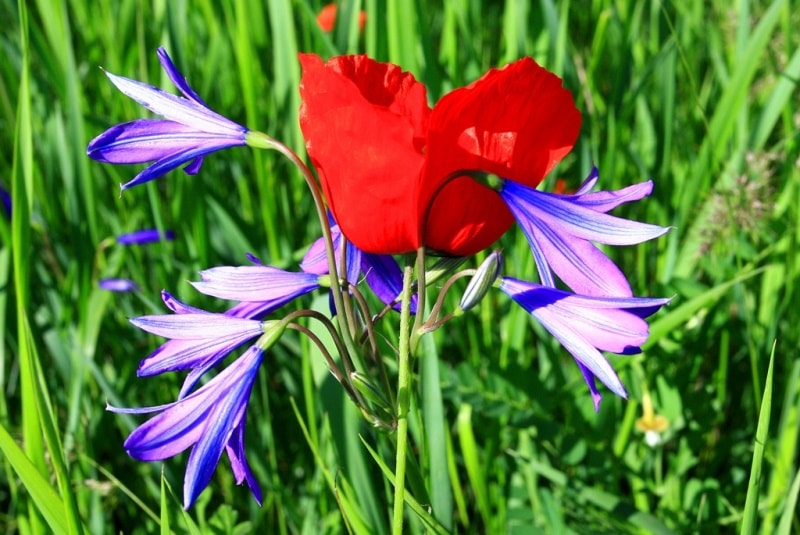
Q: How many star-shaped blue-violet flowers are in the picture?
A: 7